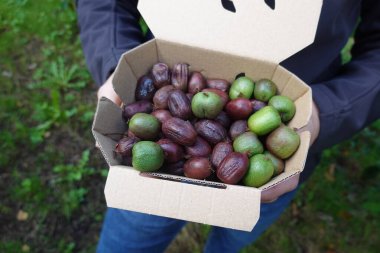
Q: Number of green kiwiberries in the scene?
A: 11